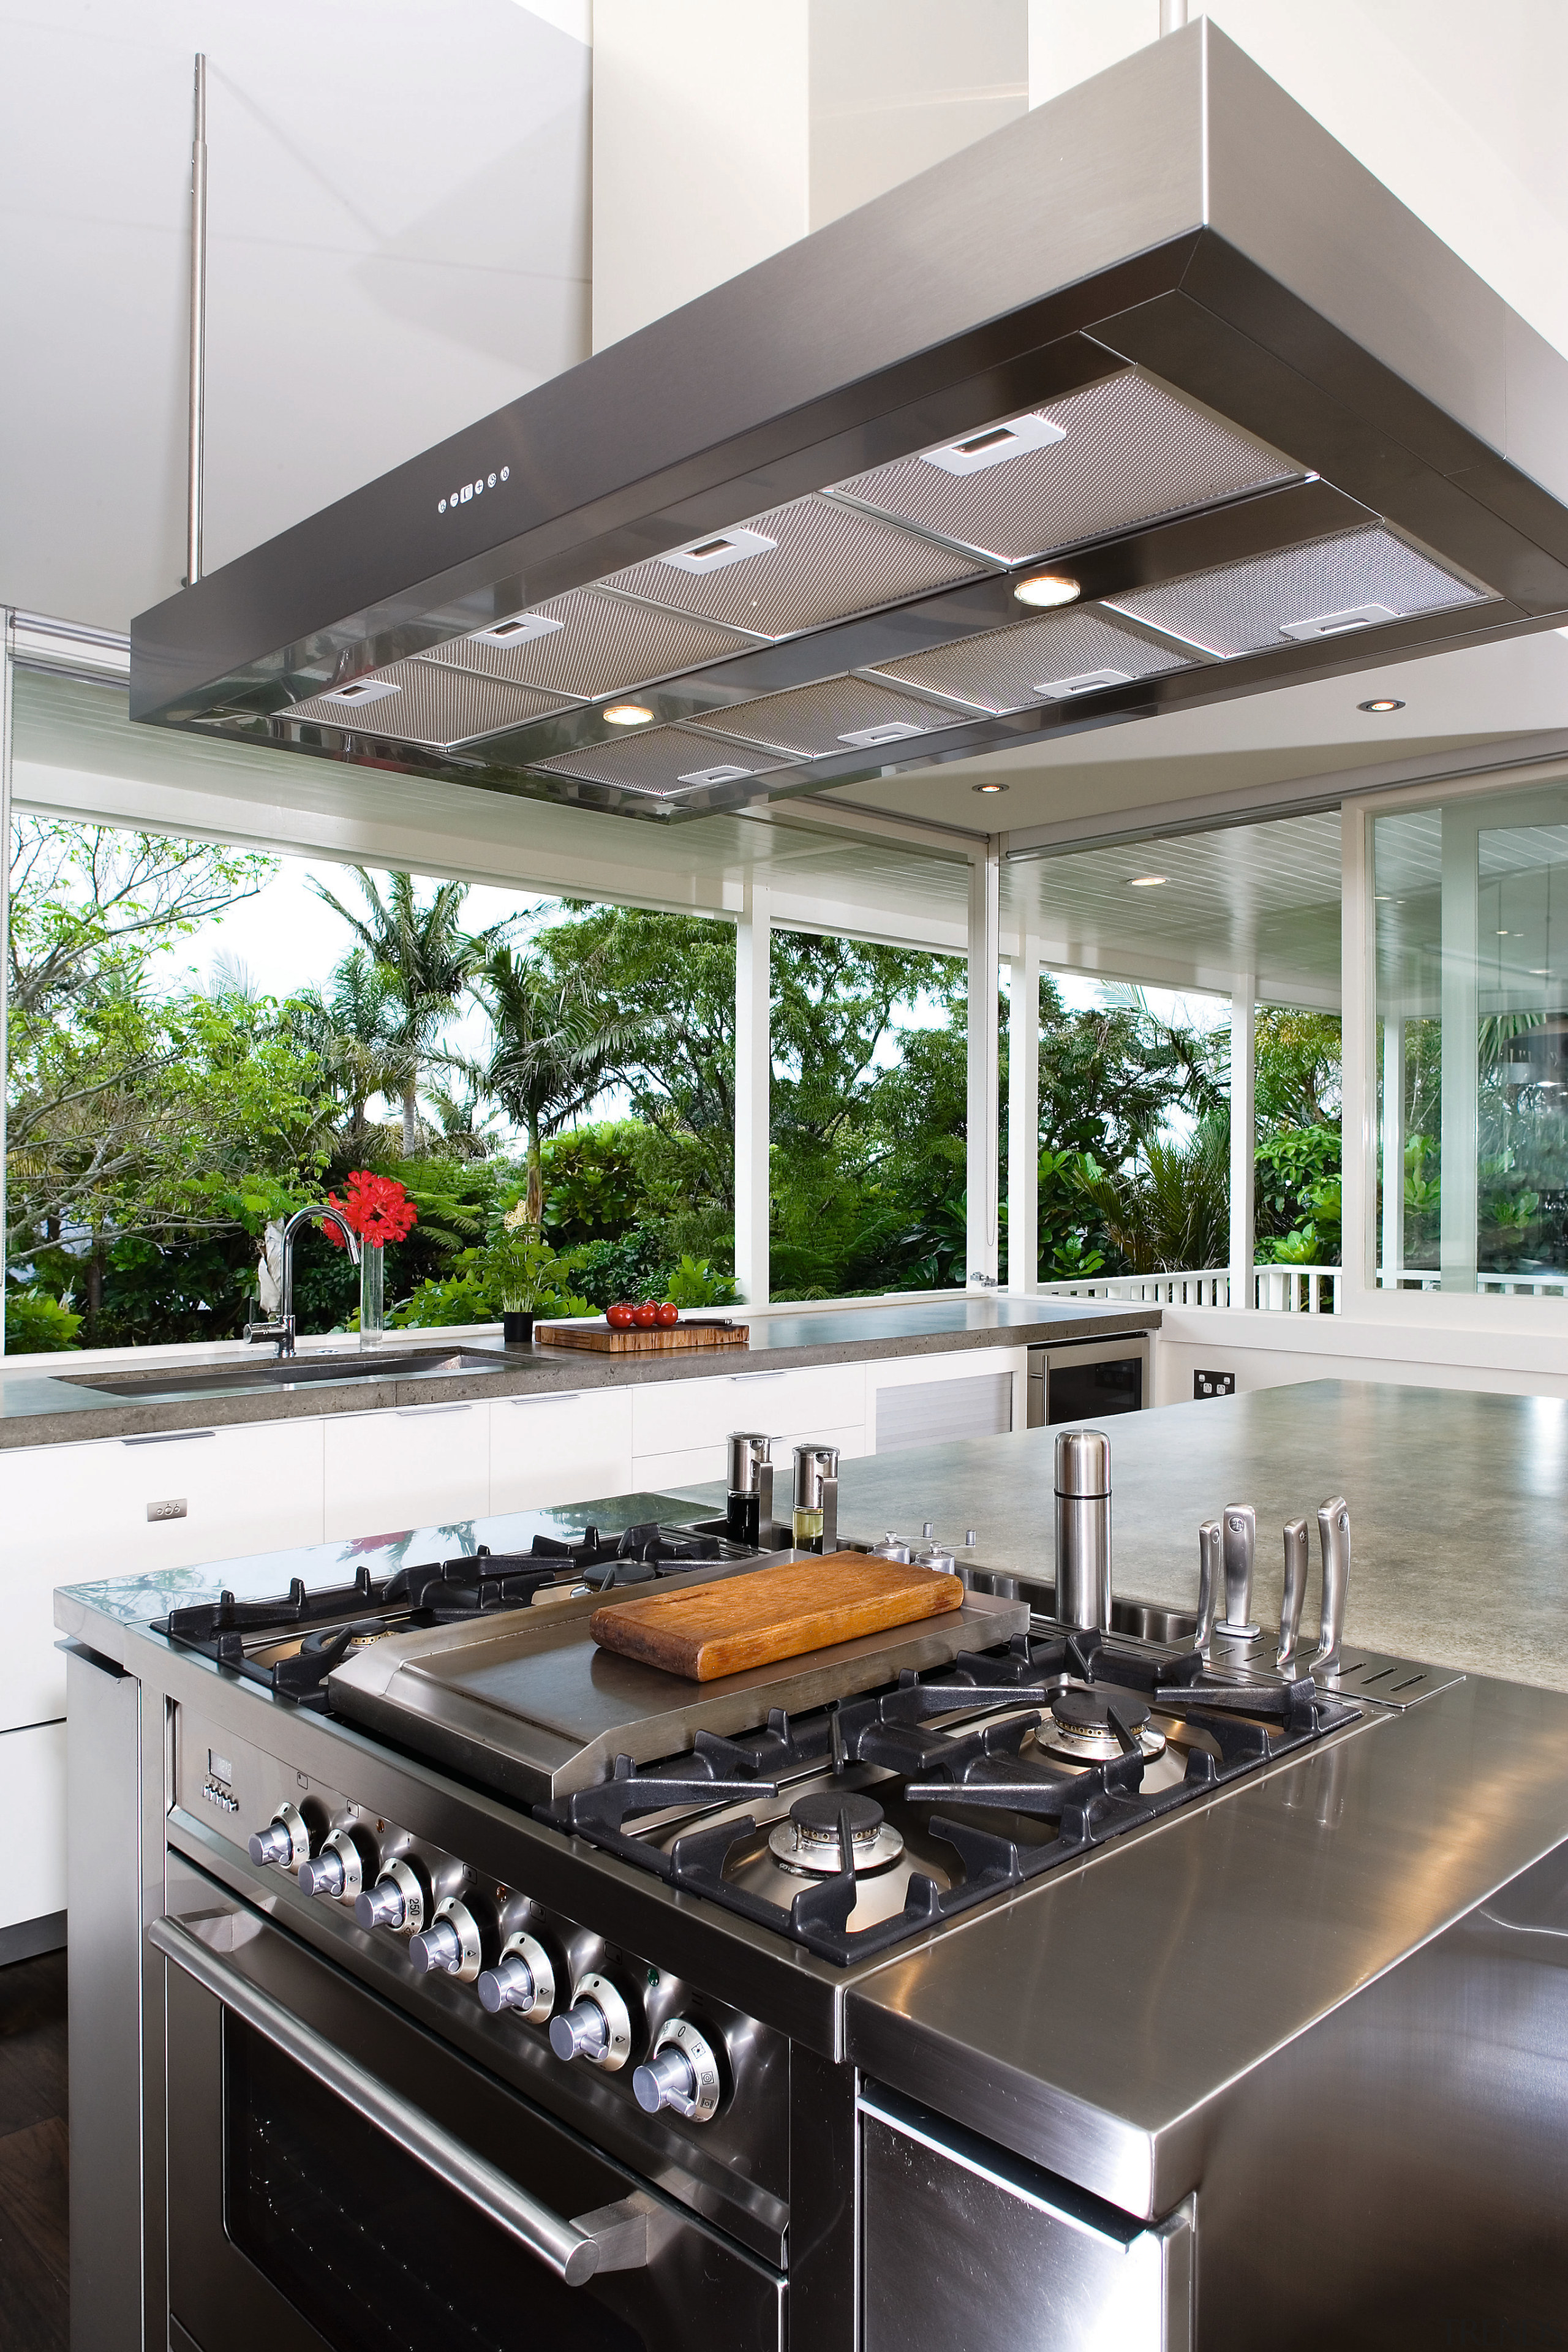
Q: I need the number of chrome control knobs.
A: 7